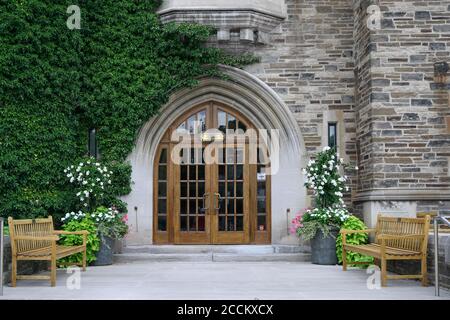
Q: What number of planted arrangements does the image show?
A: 2